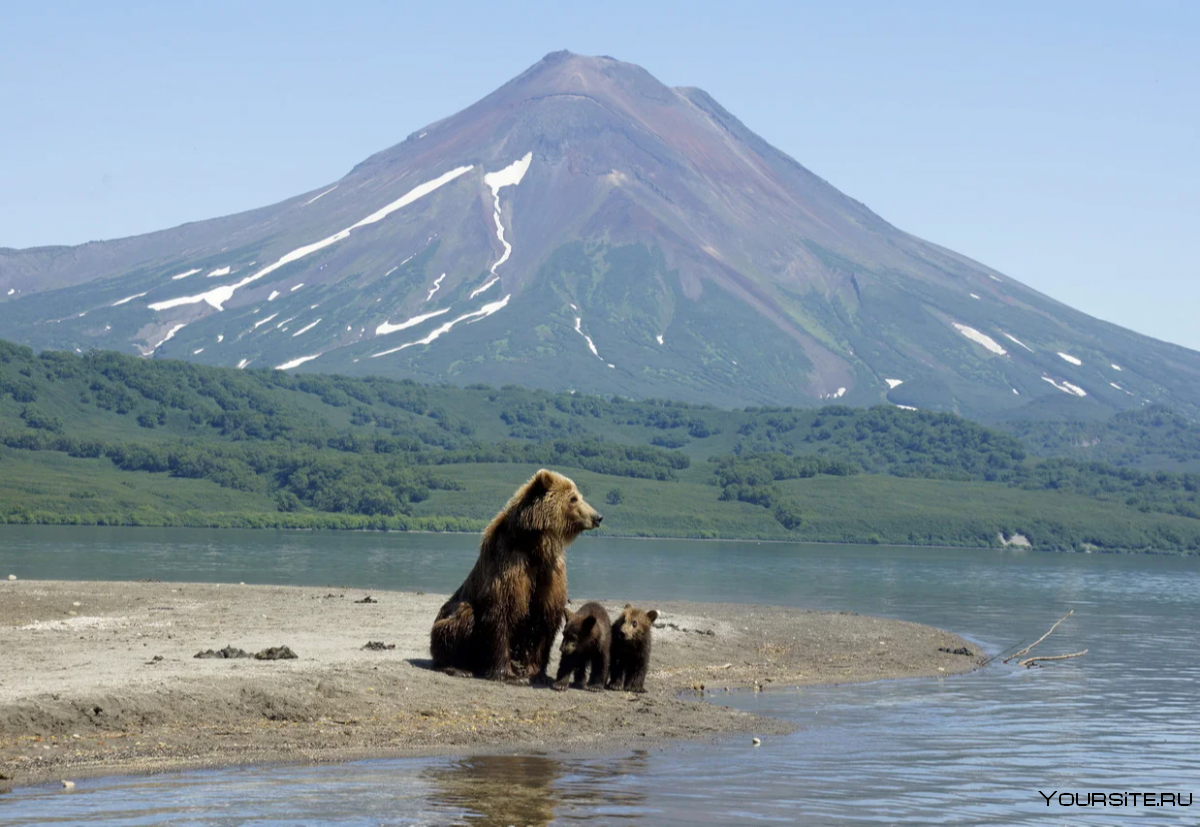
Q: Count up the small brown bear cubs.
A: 2